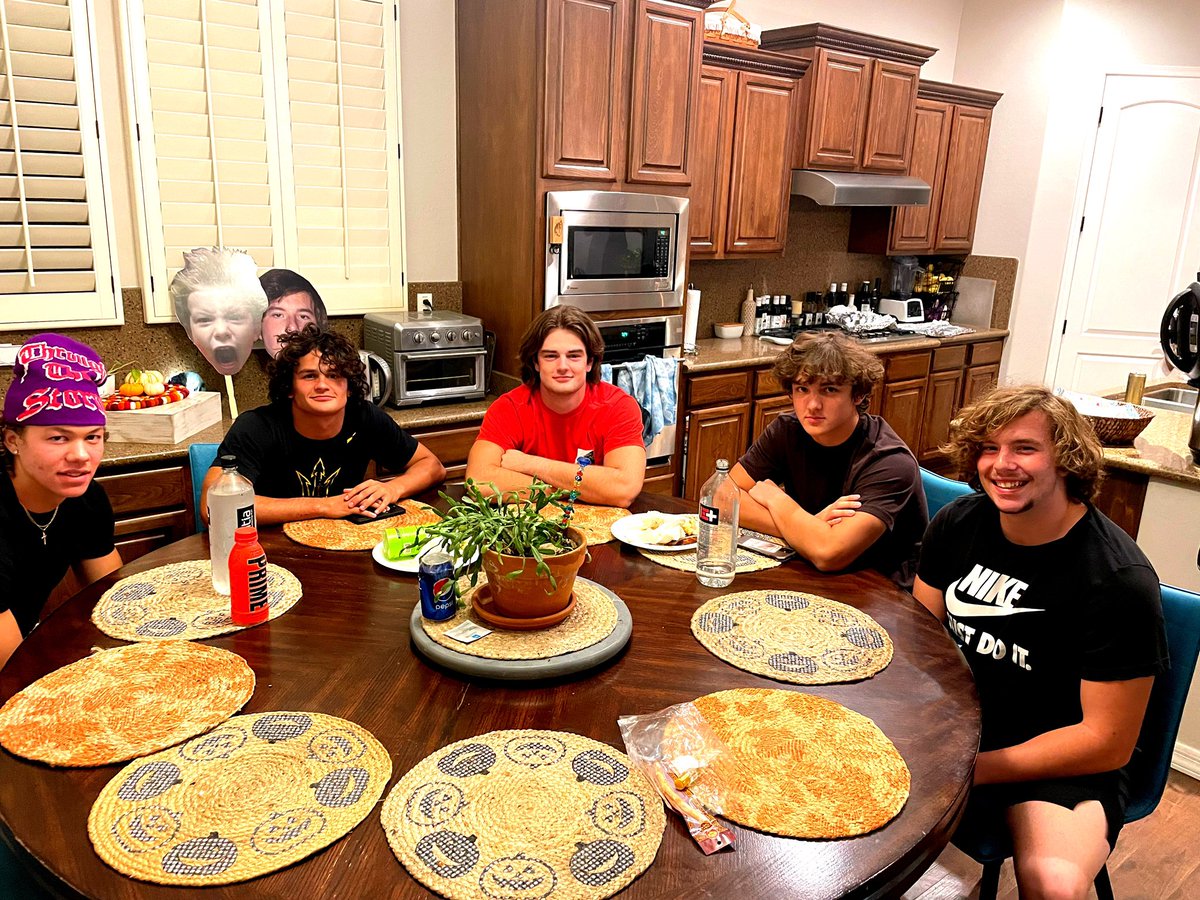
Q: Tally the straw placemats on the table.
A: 10